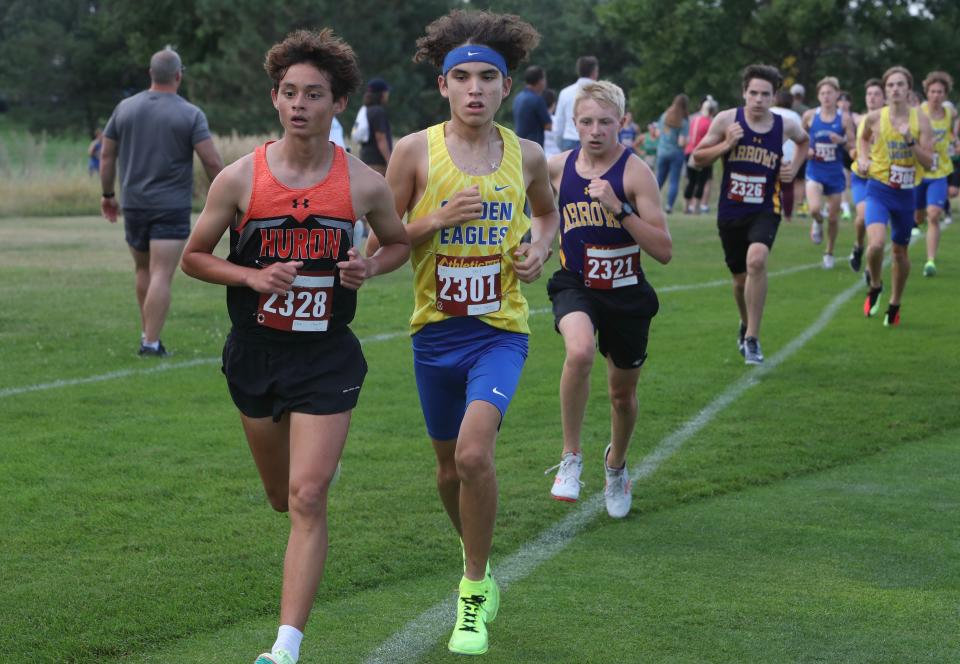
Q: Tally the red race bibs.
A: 6